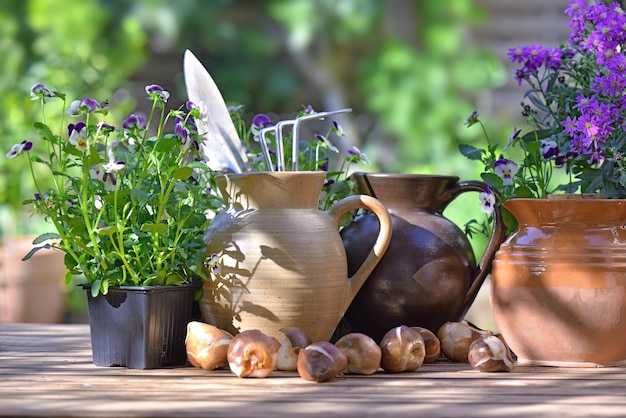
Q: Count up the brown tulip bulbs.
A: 9